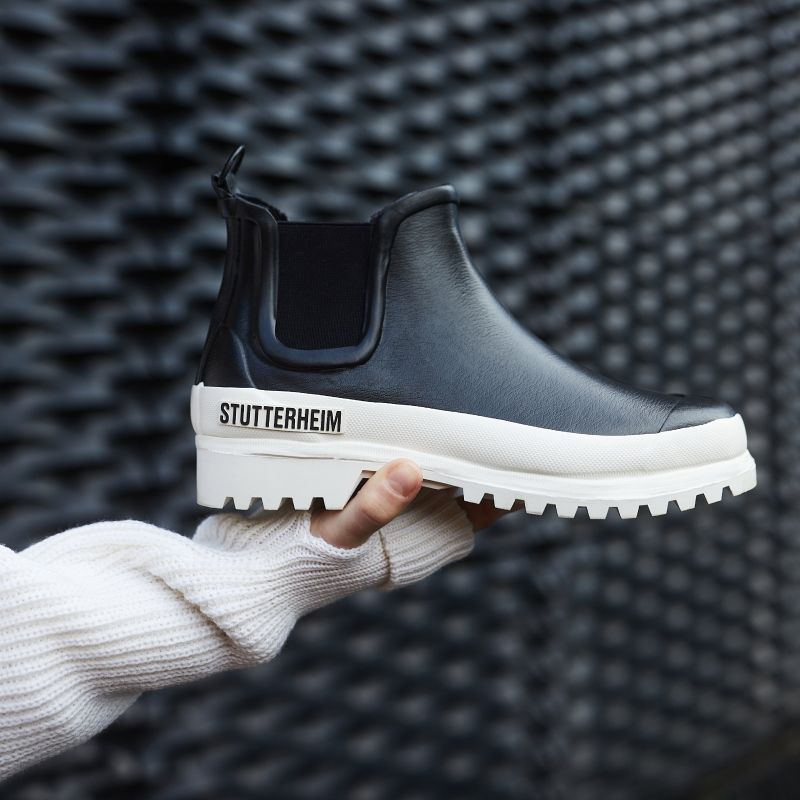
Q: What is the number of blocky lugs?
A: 15